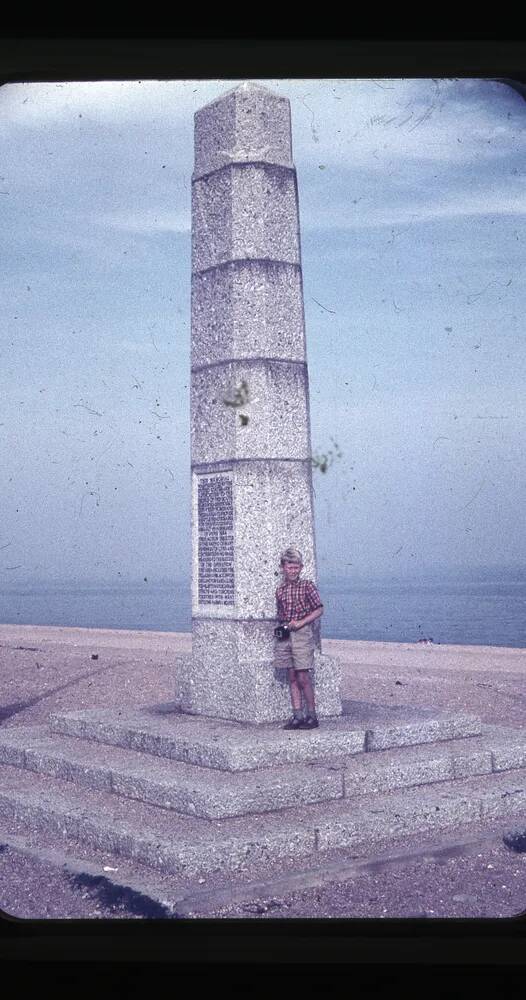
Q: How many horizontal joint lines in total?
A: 5